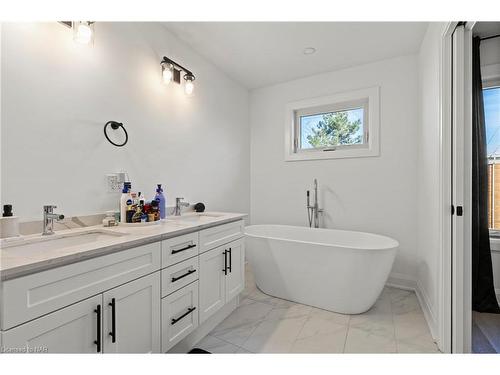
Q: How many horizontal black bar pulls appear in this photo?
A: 3